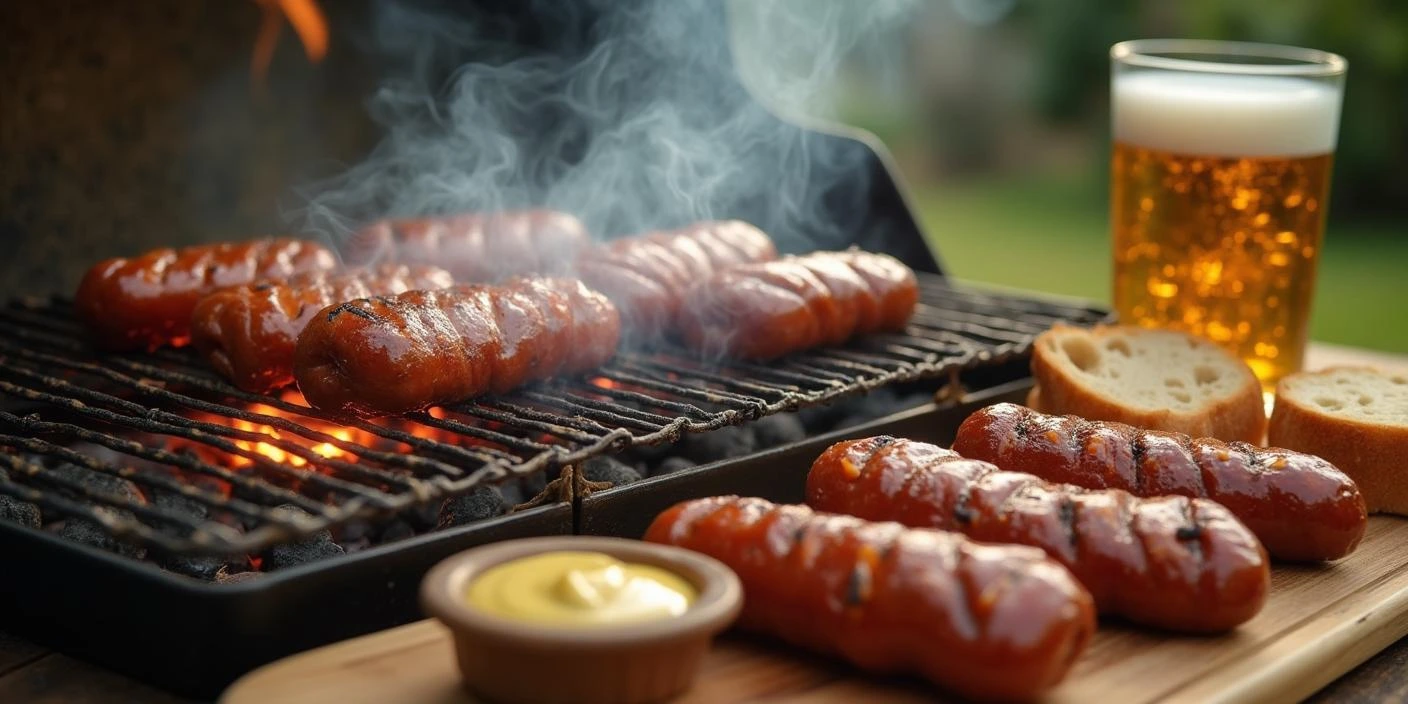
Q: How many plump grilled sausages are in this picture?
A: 9